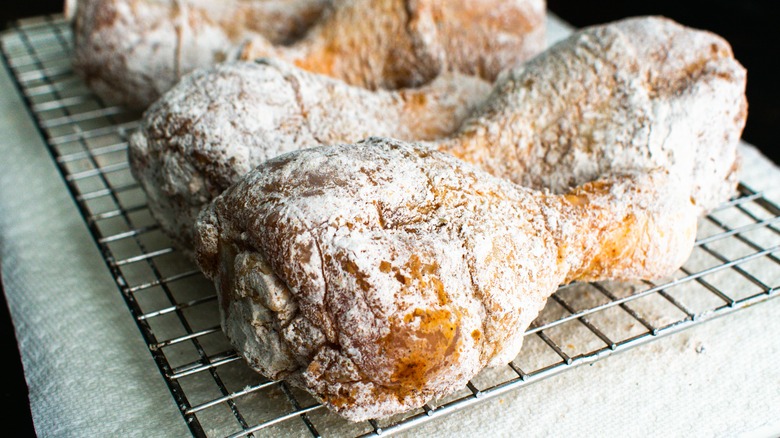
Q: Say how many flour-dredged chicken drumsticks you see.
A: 5